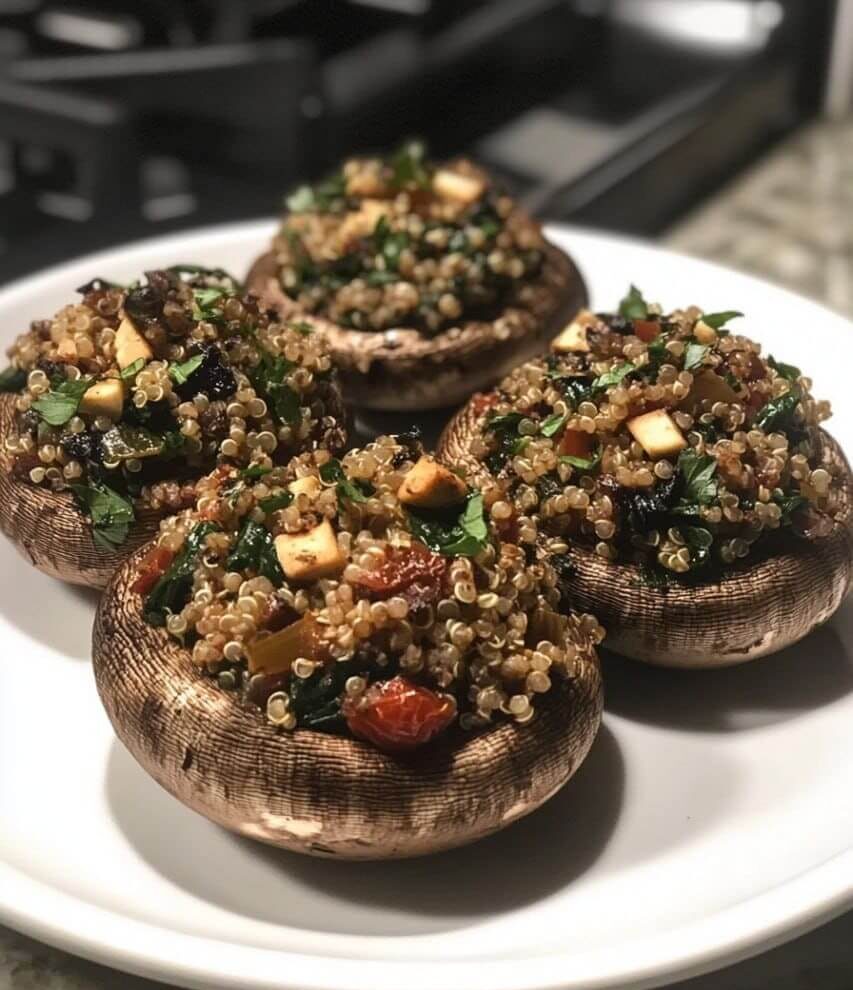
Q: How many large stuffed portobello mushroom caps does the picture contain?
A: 4